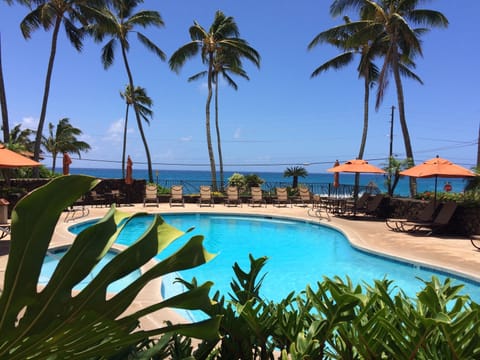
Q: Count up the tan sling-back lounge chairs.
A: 7